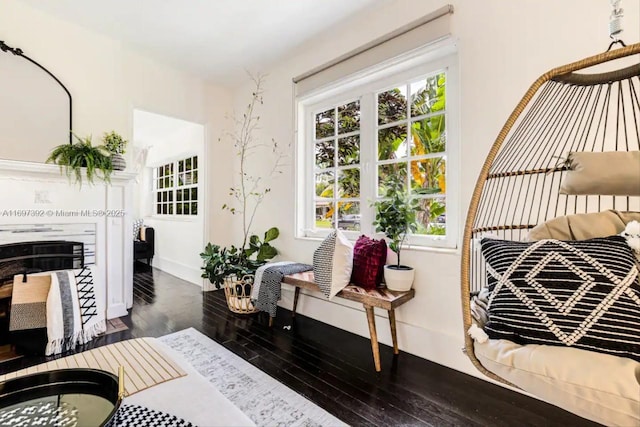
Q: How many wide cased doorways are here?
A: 1